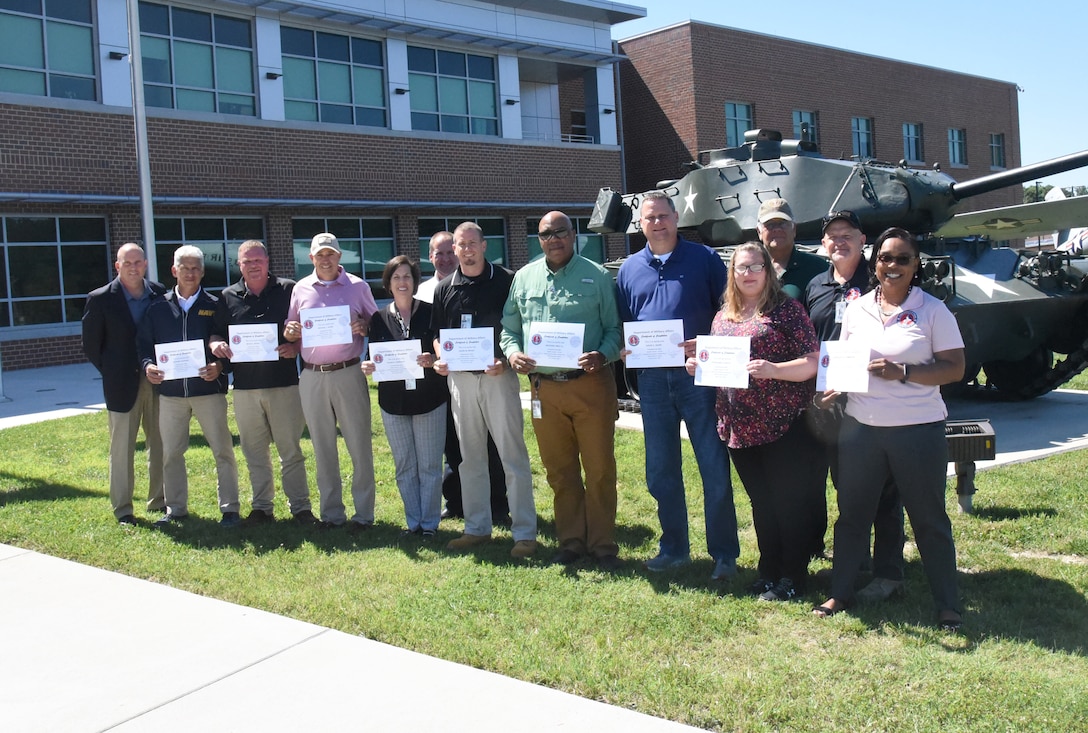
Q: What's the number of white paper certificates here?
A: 9